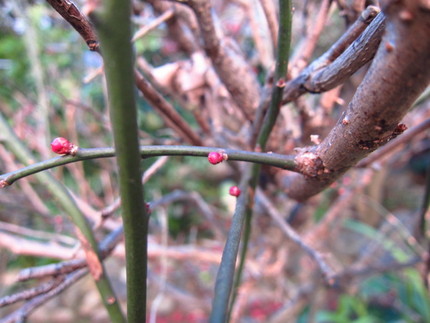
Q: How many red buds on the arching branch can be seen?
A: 2